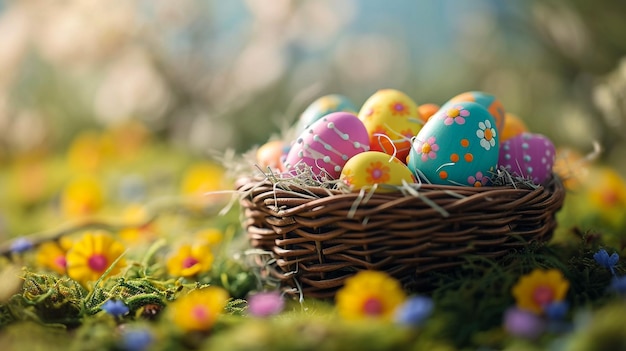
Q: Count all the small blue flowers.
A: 7